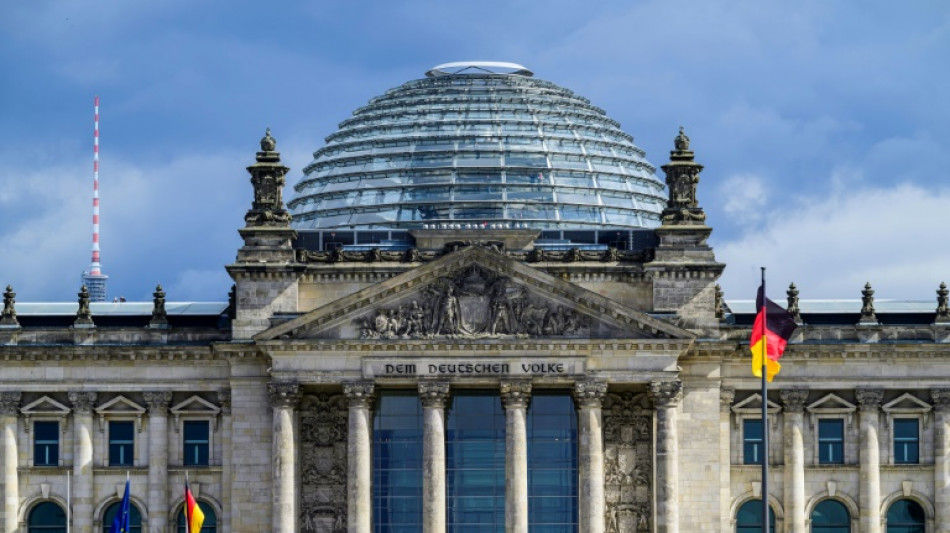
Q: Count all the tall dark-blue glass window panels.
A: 3